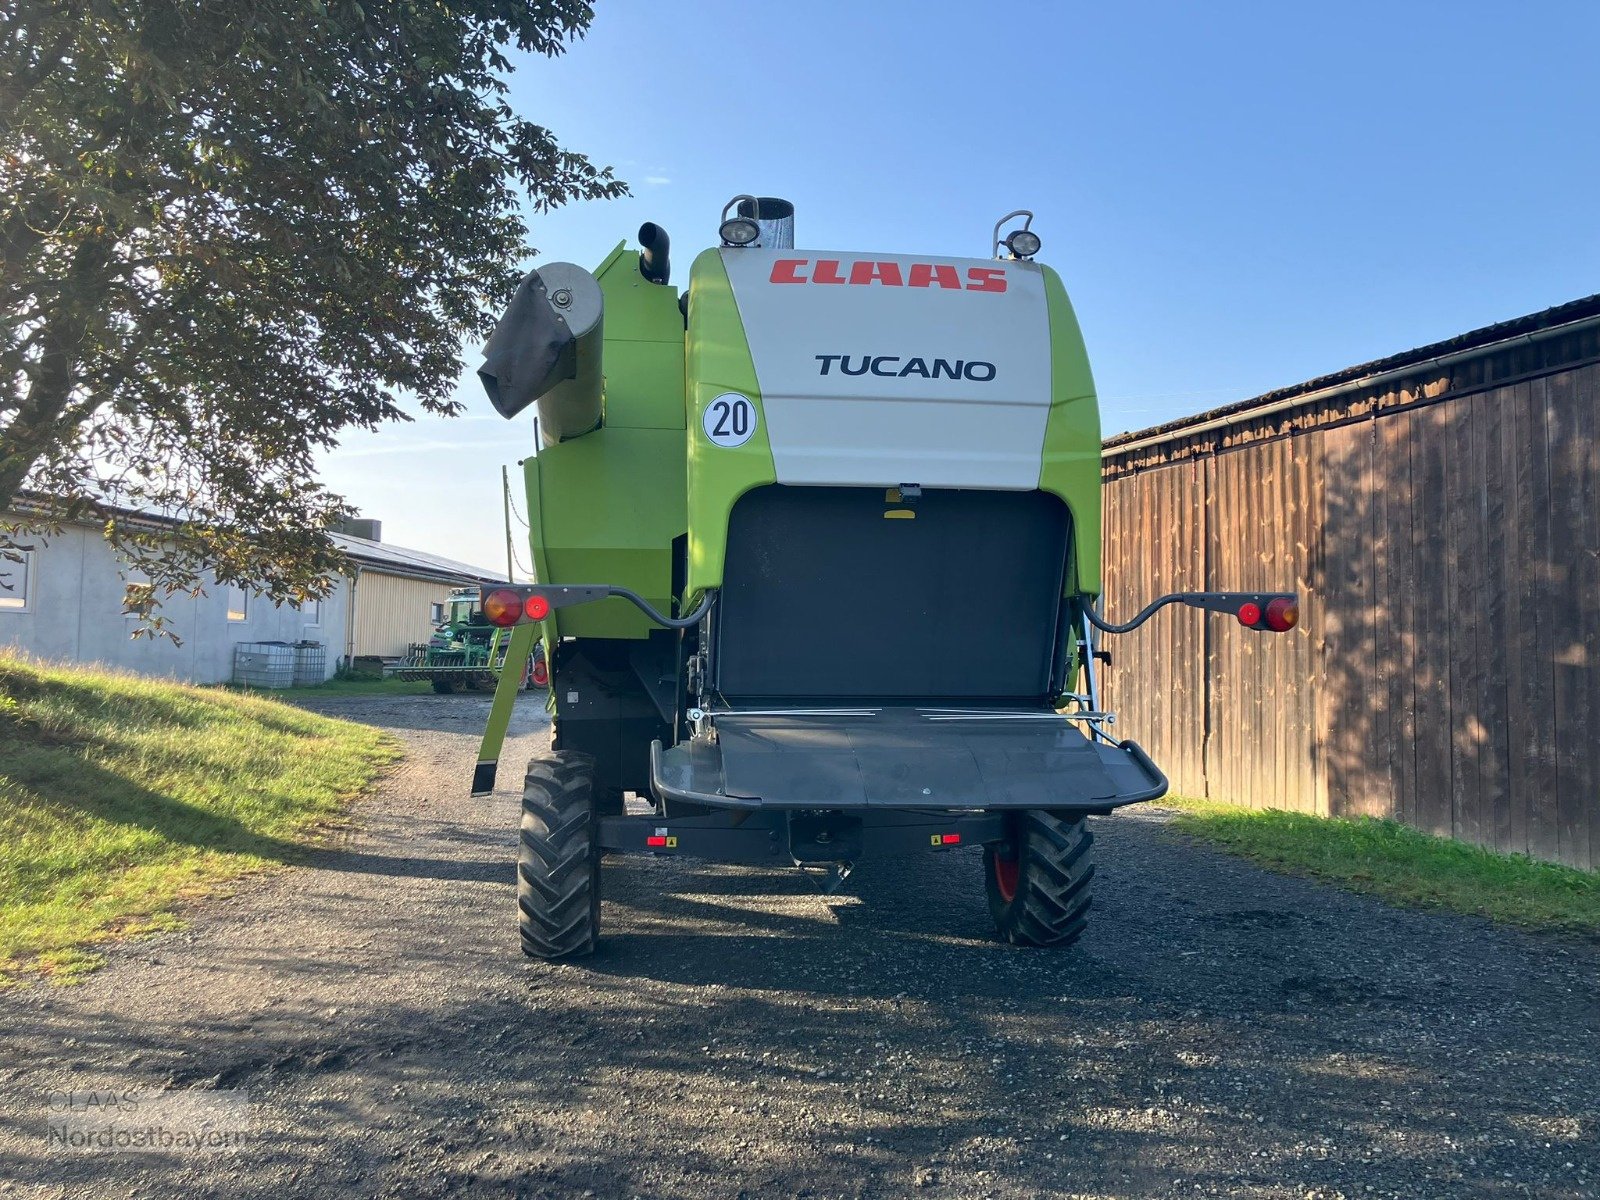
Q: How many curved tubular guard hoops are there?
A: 2